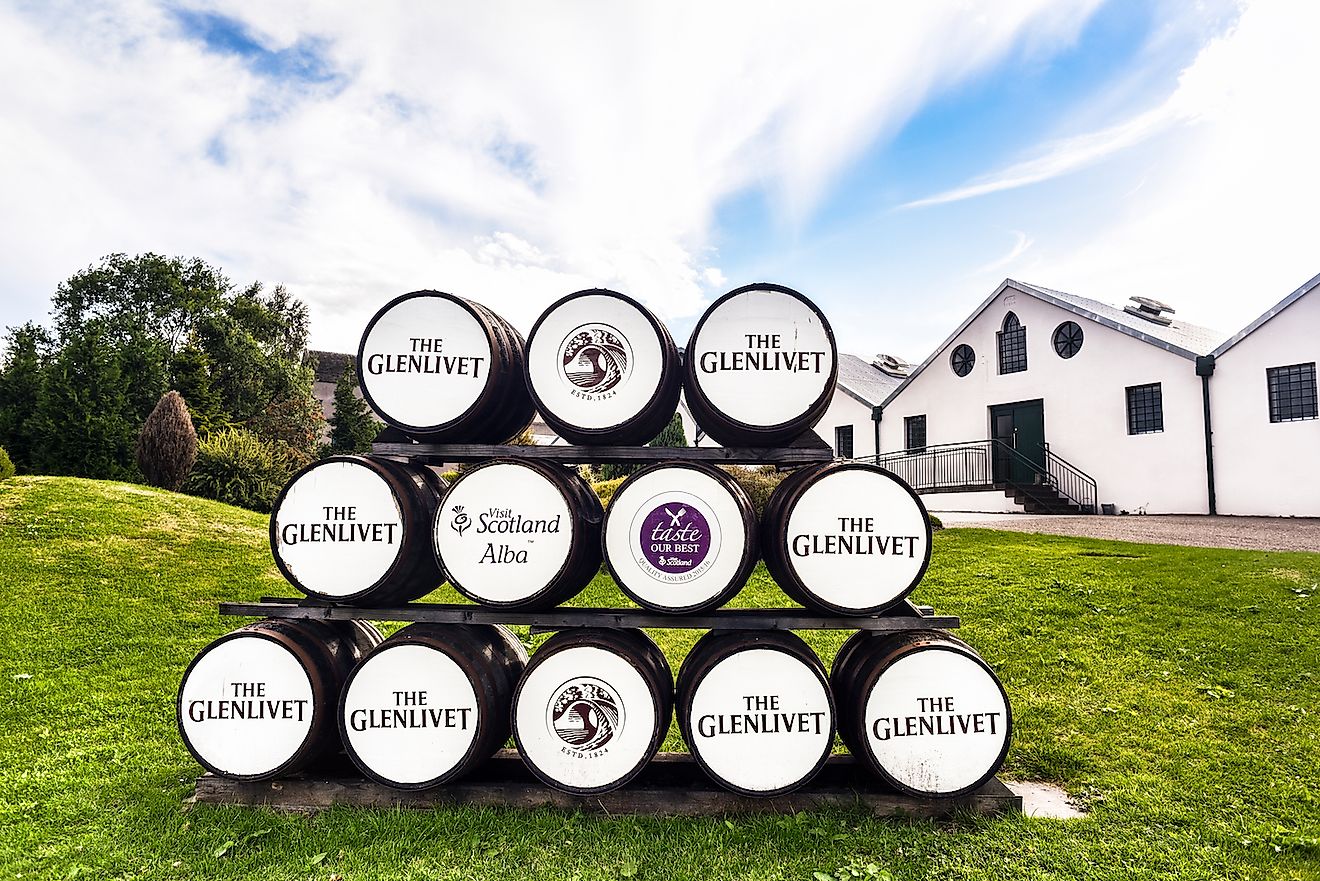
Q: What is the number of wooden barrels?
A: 12